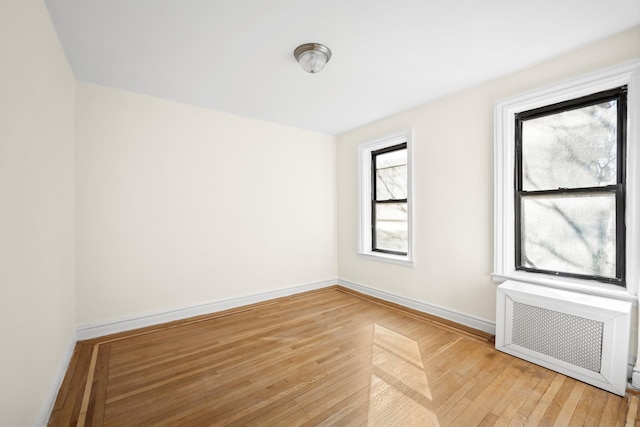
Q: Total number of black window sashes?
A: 4